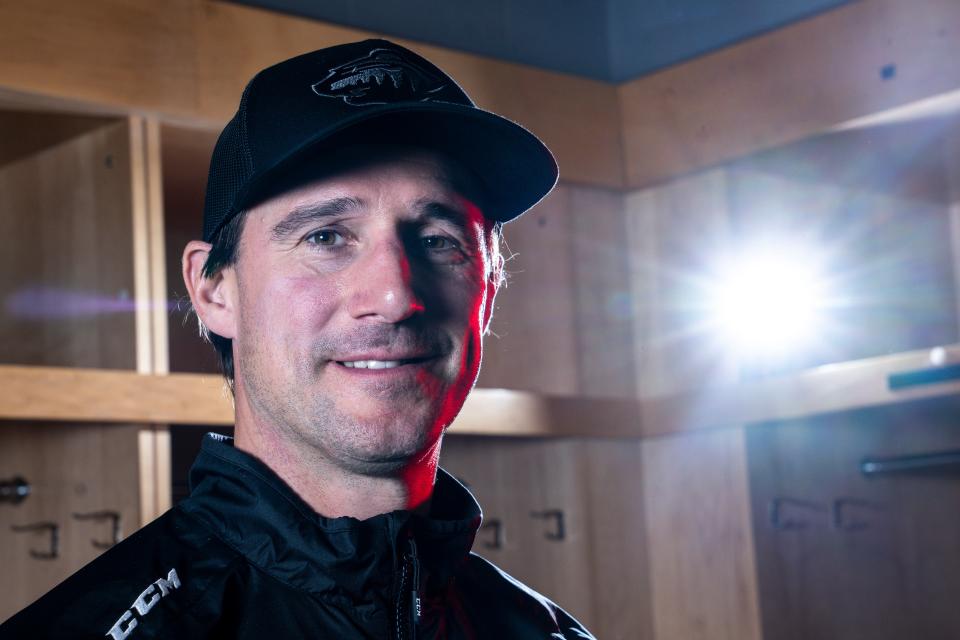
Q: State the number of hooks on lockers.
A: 6